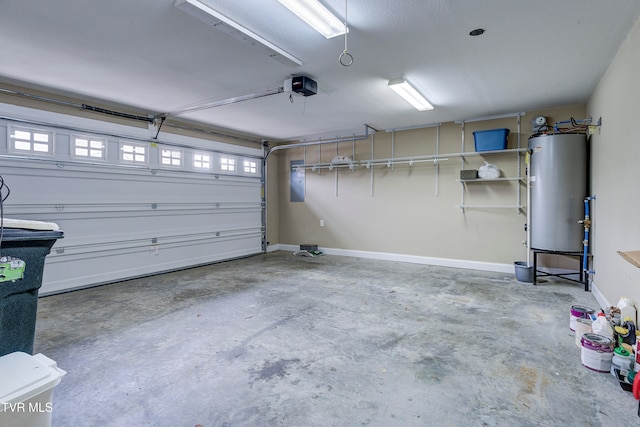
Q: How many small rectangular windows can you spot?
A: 7